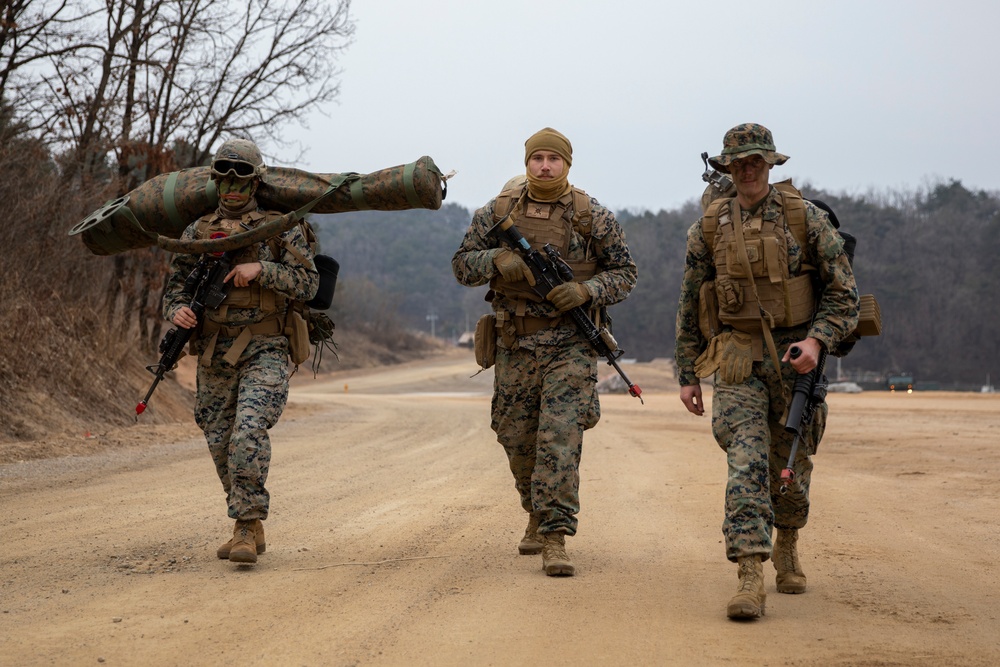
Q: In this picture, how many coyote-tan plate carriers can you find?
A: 3